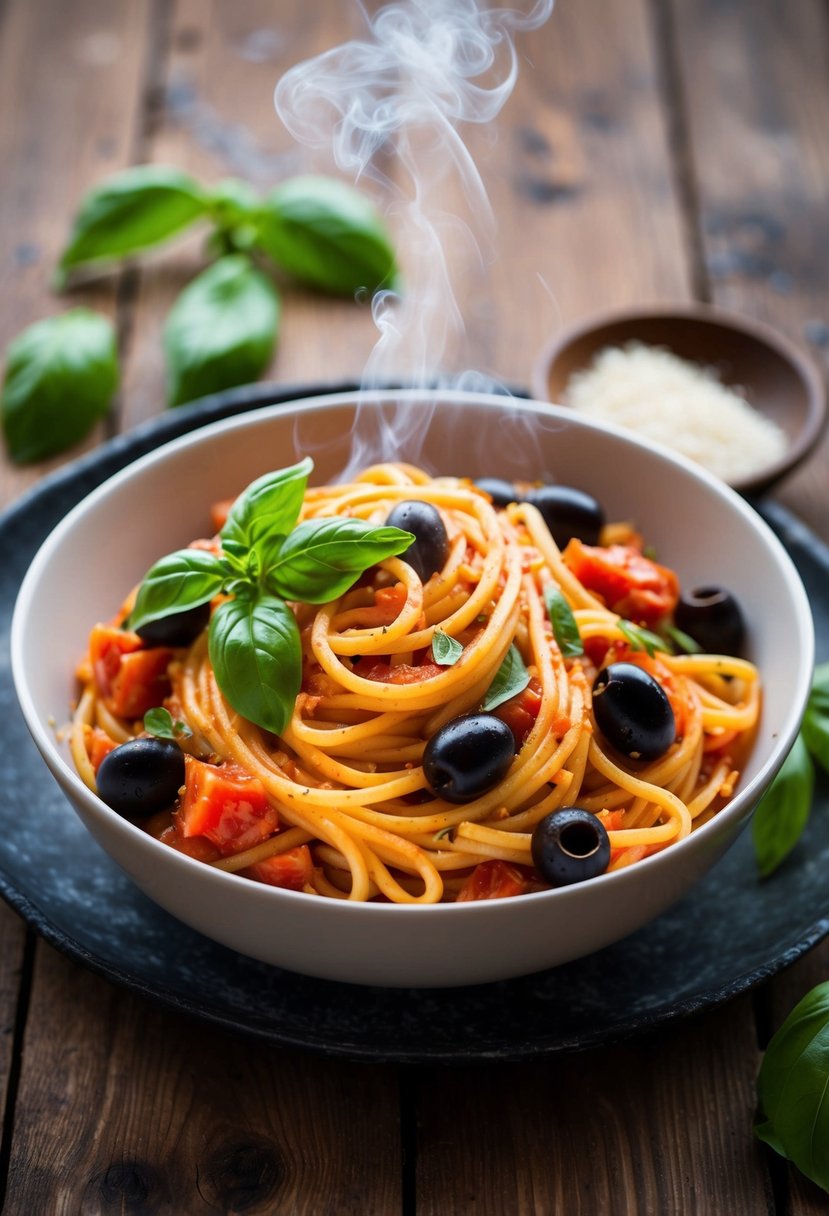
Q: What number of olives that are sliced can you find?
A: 2